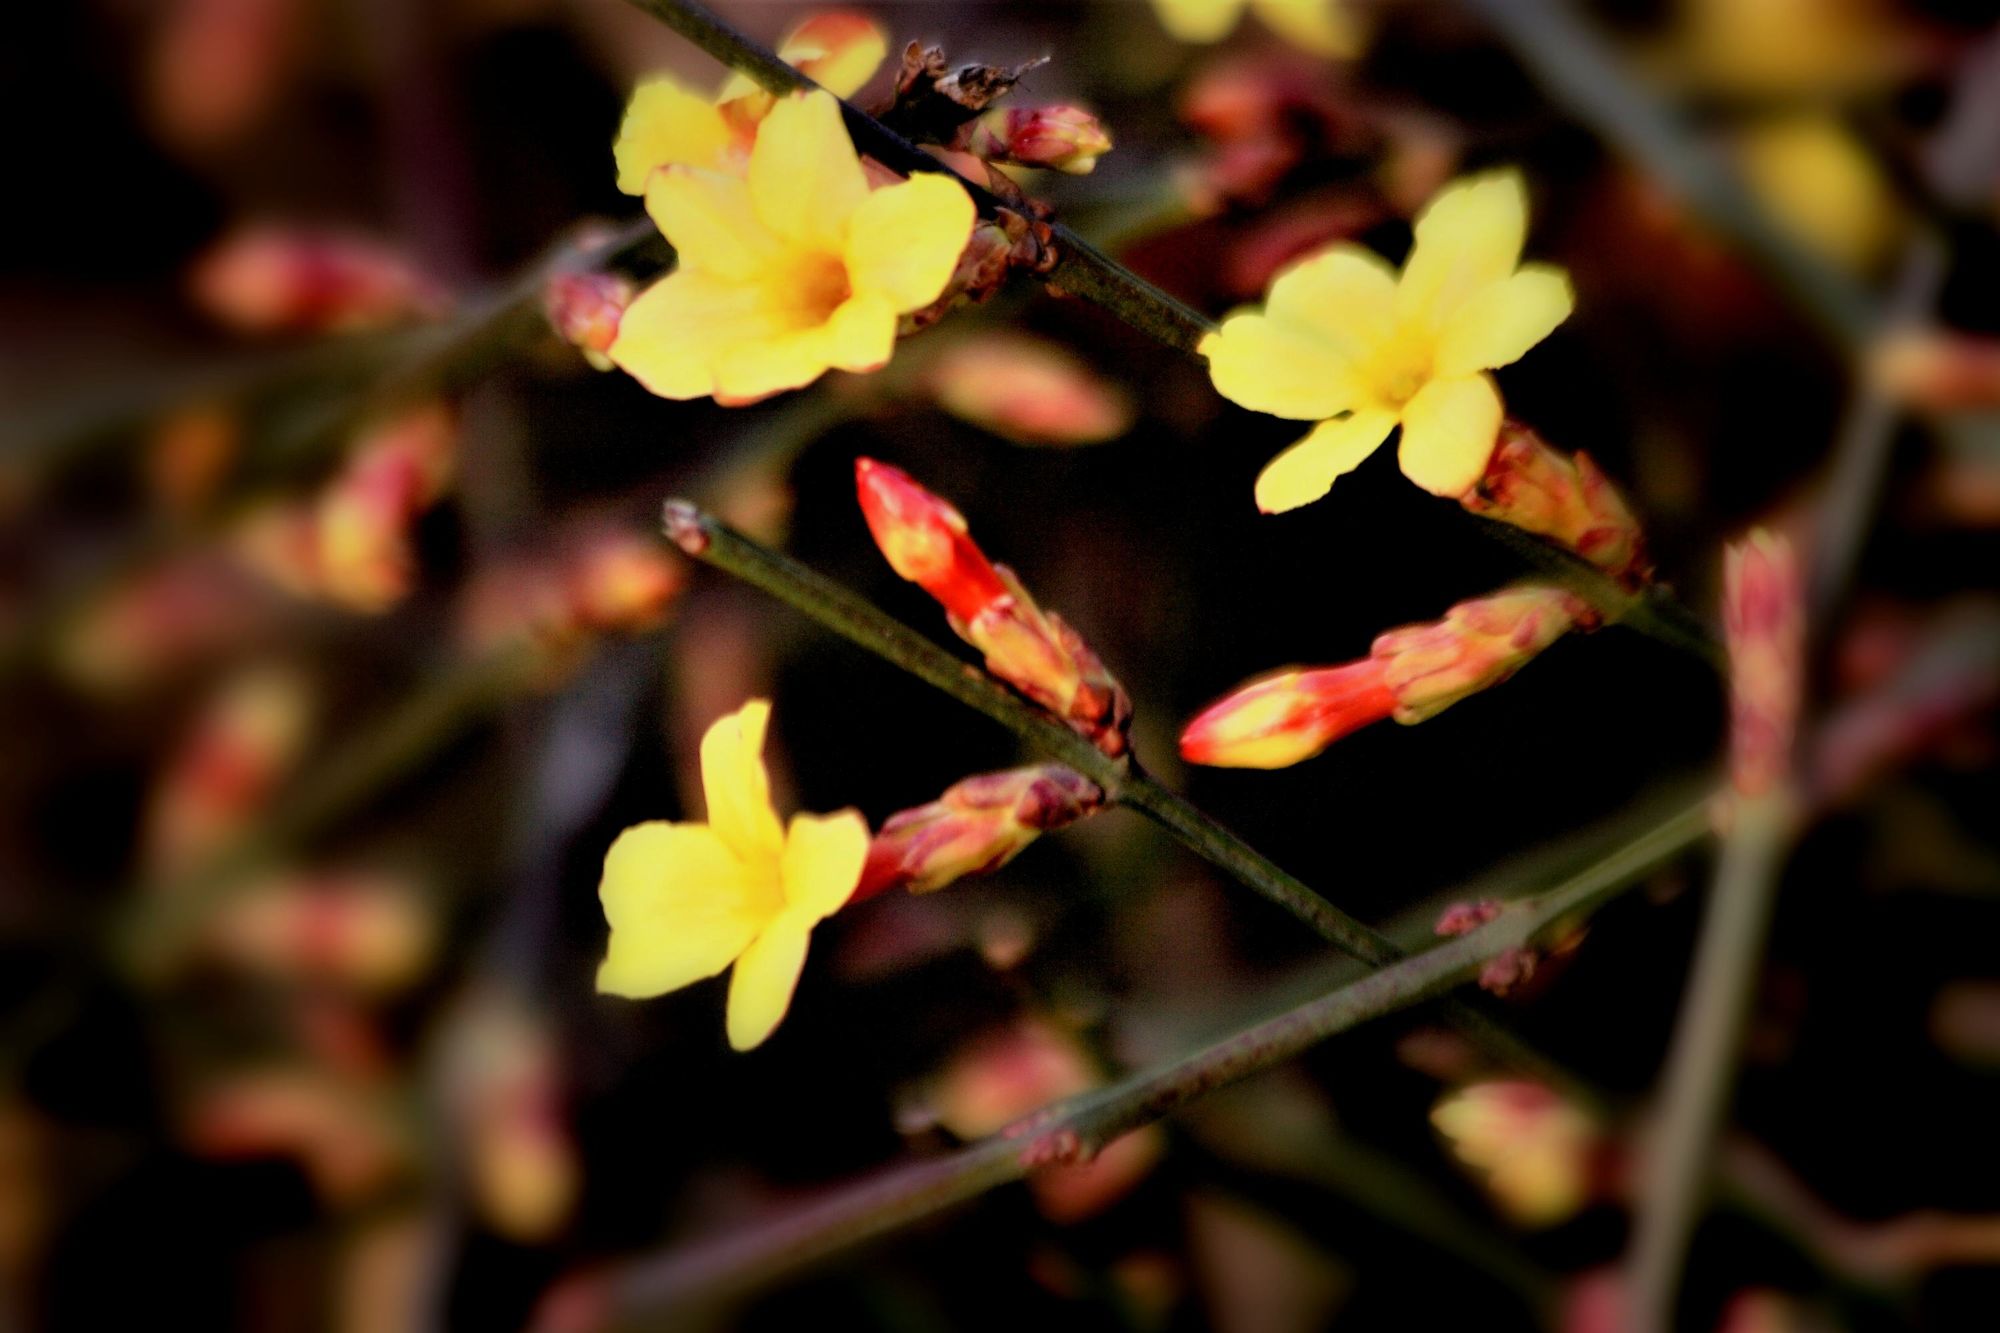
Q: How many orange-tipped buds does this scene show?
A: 2